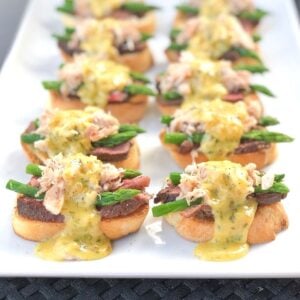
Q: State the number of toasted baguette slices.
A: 10